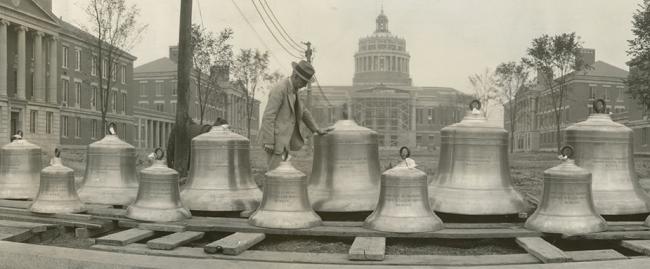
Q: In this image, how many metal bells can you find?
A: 11